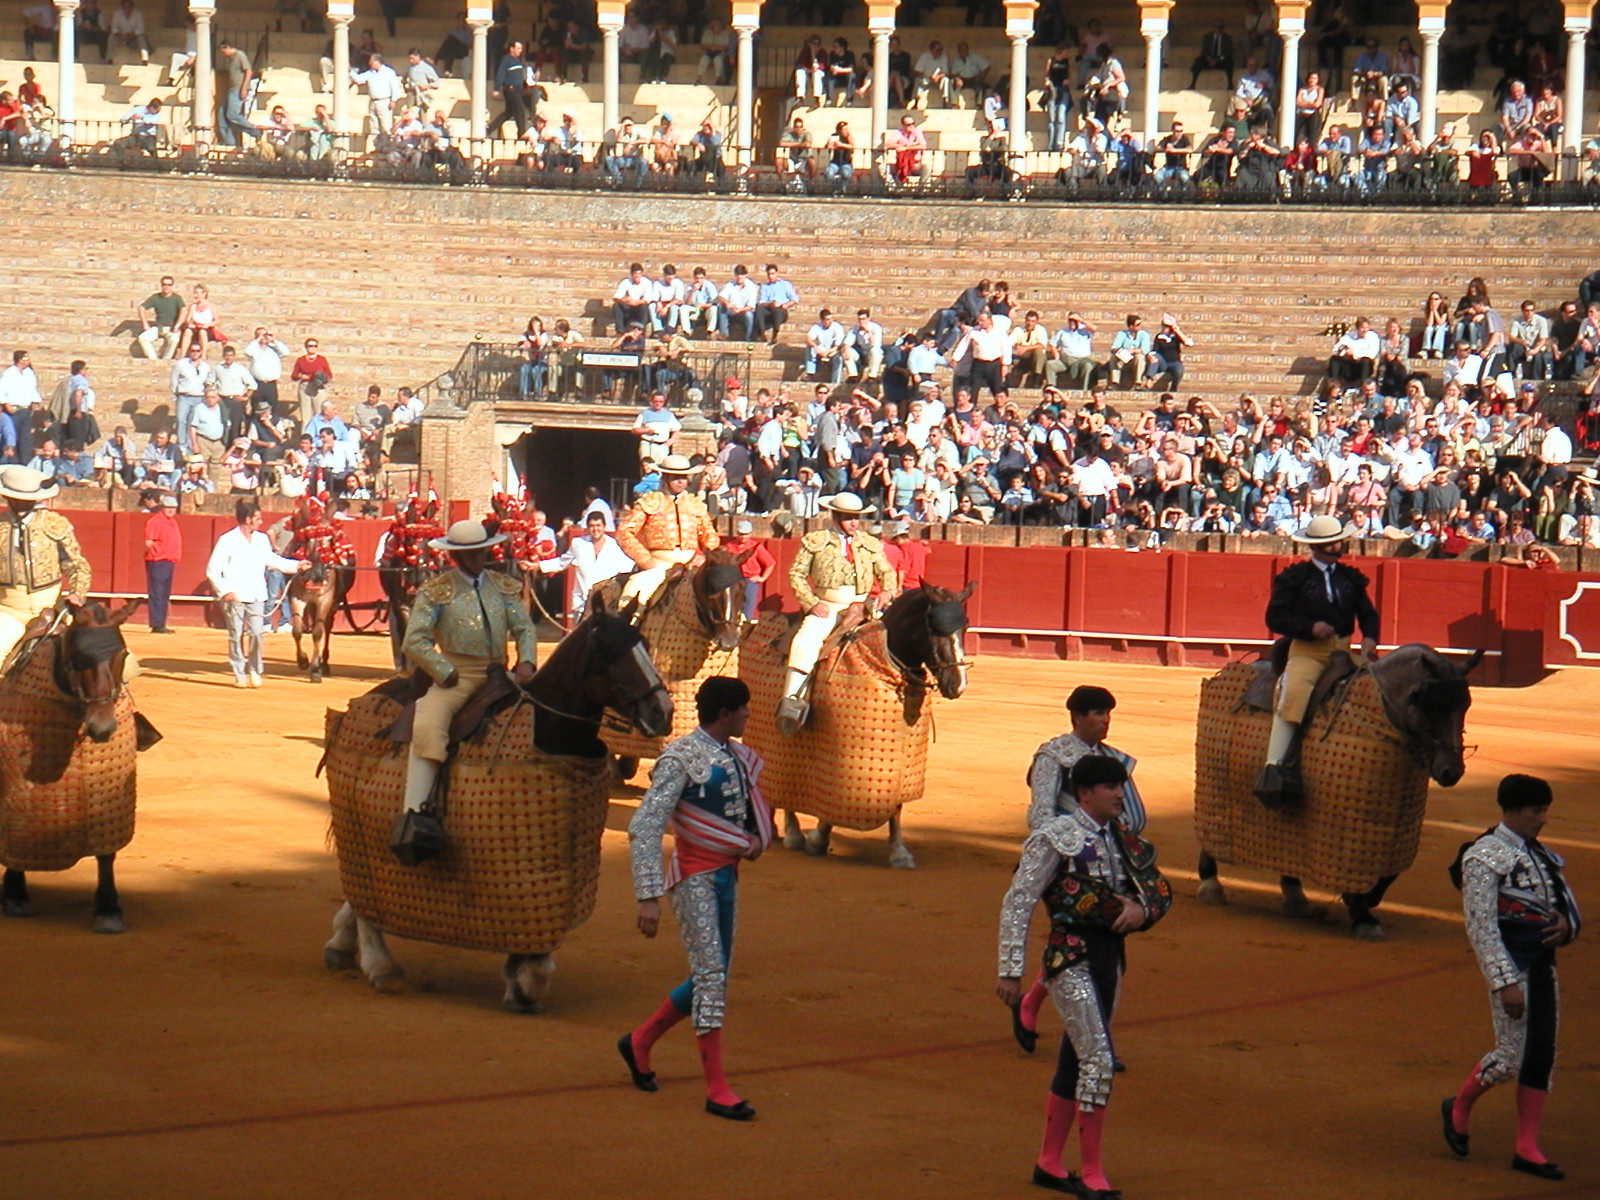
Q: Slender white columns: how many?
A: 12